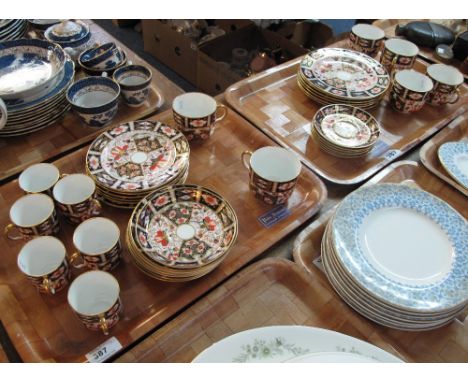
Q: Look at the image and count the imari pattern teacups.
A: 12